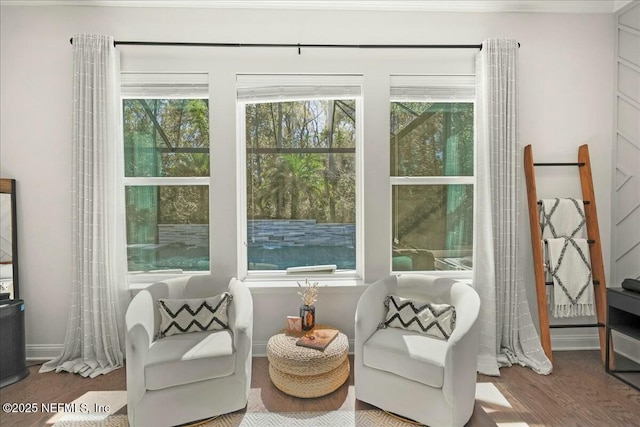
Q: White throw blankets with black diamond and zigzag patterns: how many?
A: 2